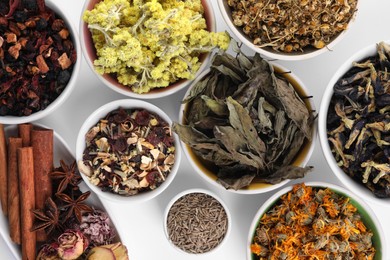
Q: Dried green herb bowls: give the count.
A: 1